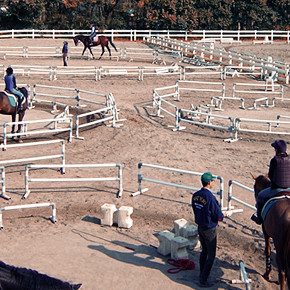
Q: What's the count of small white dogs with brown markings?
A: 0